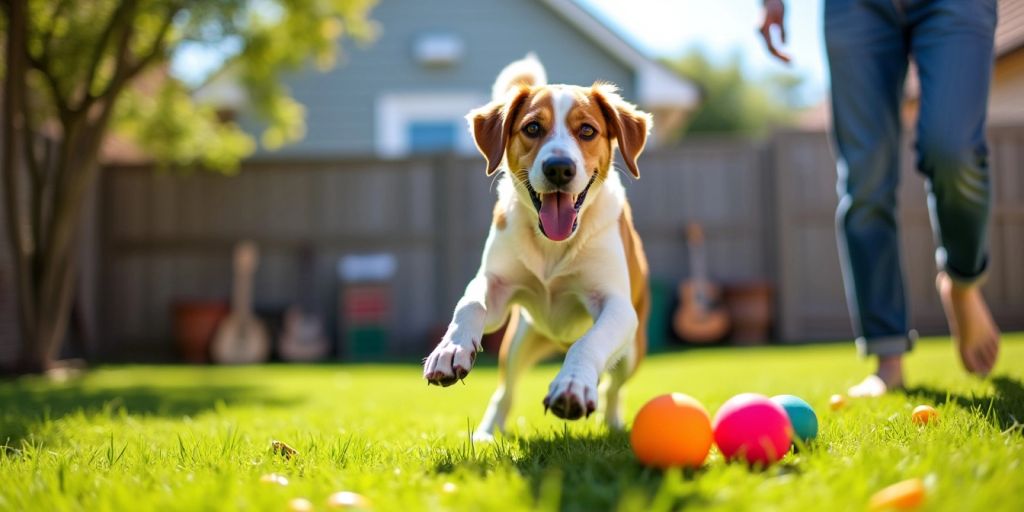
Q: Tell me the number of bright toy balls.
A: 3